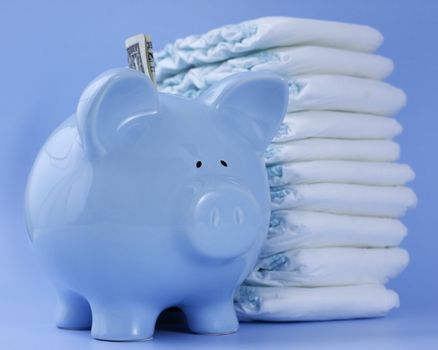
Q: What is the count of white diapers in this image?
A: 10